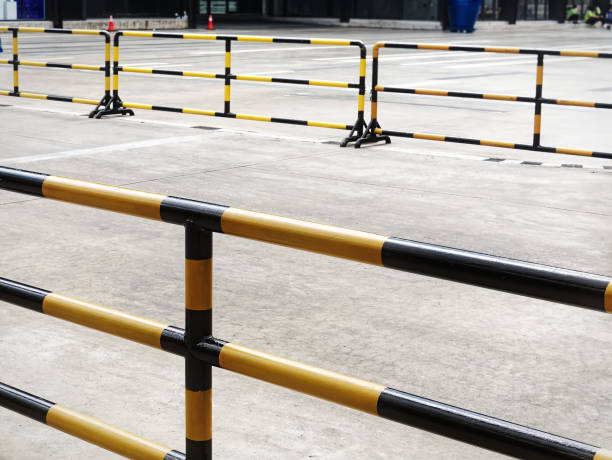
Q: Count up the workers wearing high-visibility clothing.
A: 2